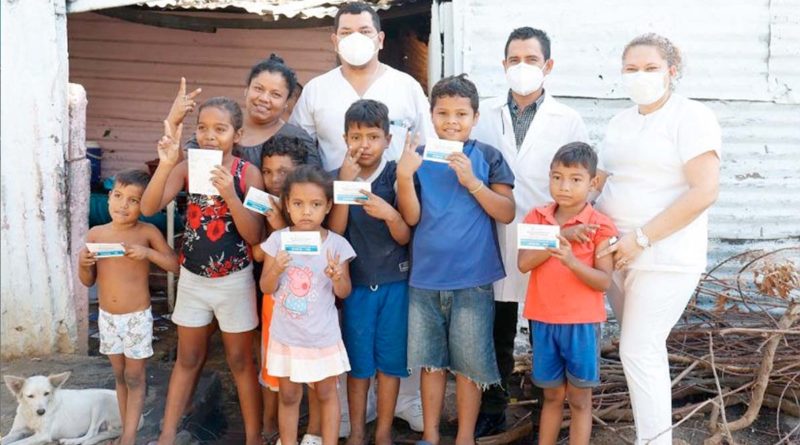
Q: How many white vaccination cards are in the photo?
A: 7